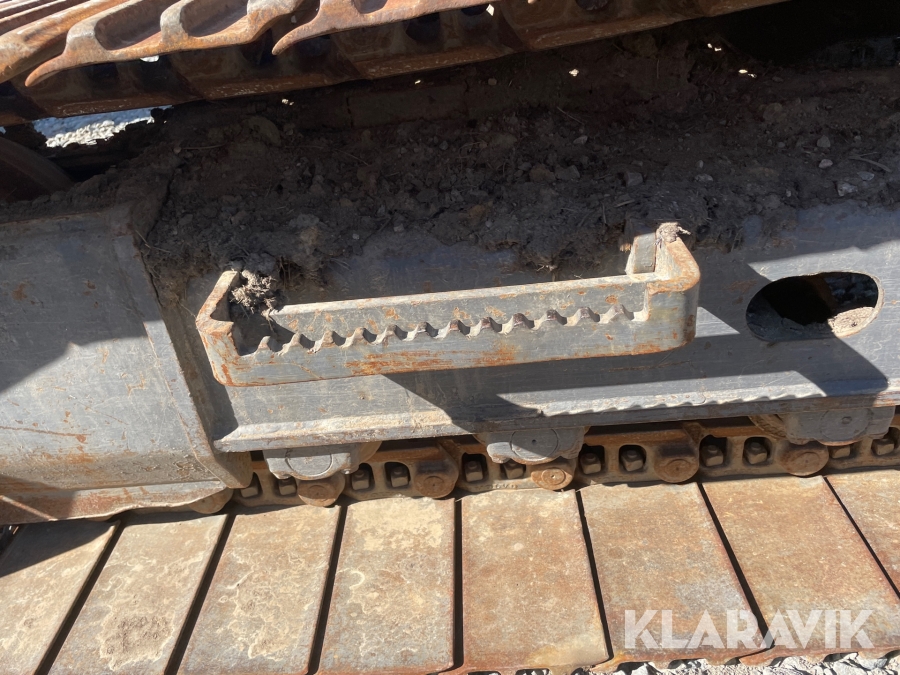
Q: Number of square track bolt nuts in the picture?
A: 12